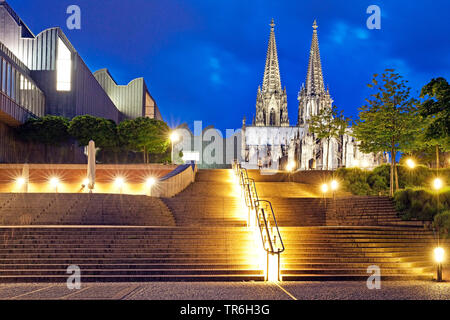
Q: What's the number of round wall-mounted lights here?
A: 5